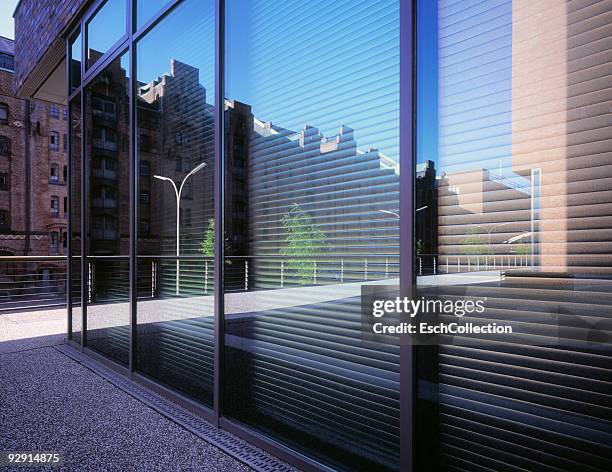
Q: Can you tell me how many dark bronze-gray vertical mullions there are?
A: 5